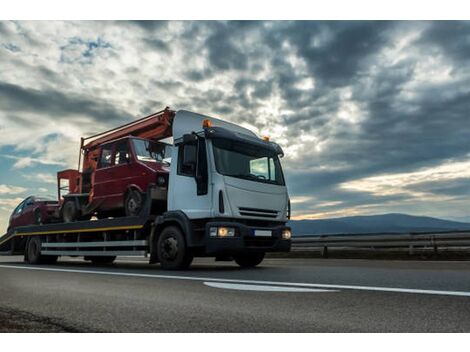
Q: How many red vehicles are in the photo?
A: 2